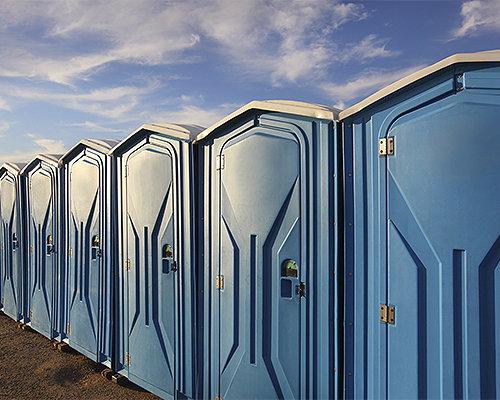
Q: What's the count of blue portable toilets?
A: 6